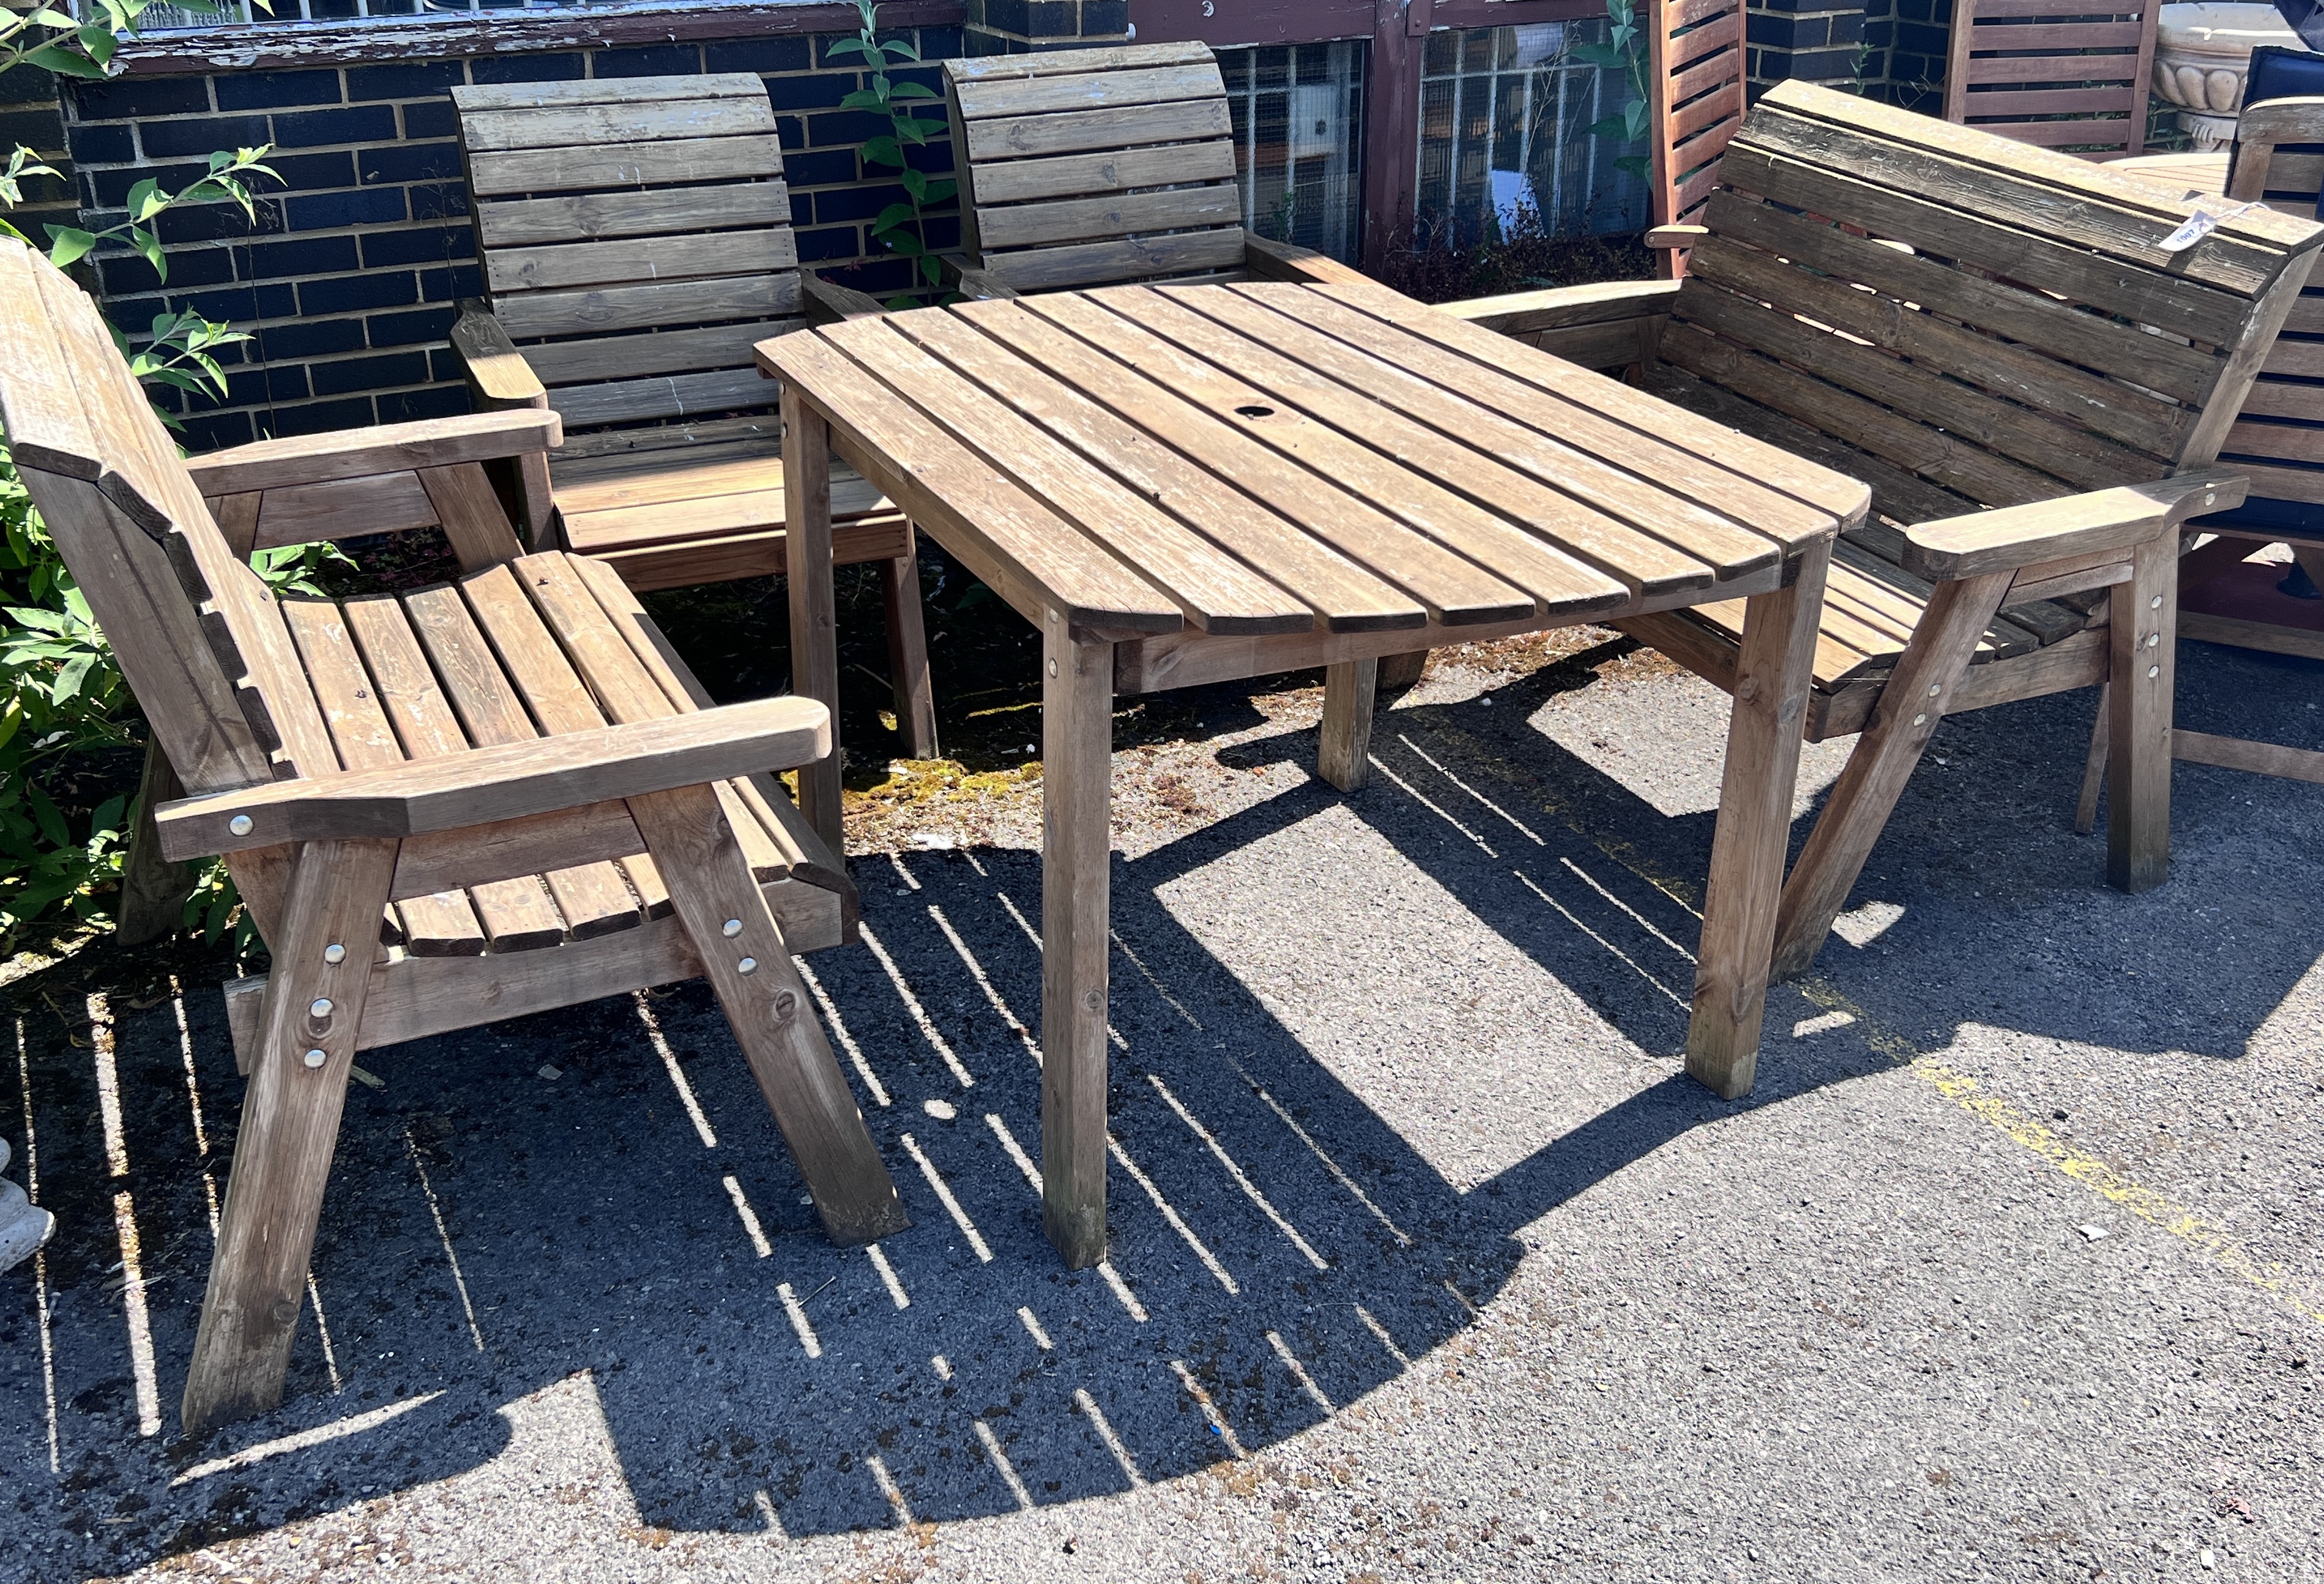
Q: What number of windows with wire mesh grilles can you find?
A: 2